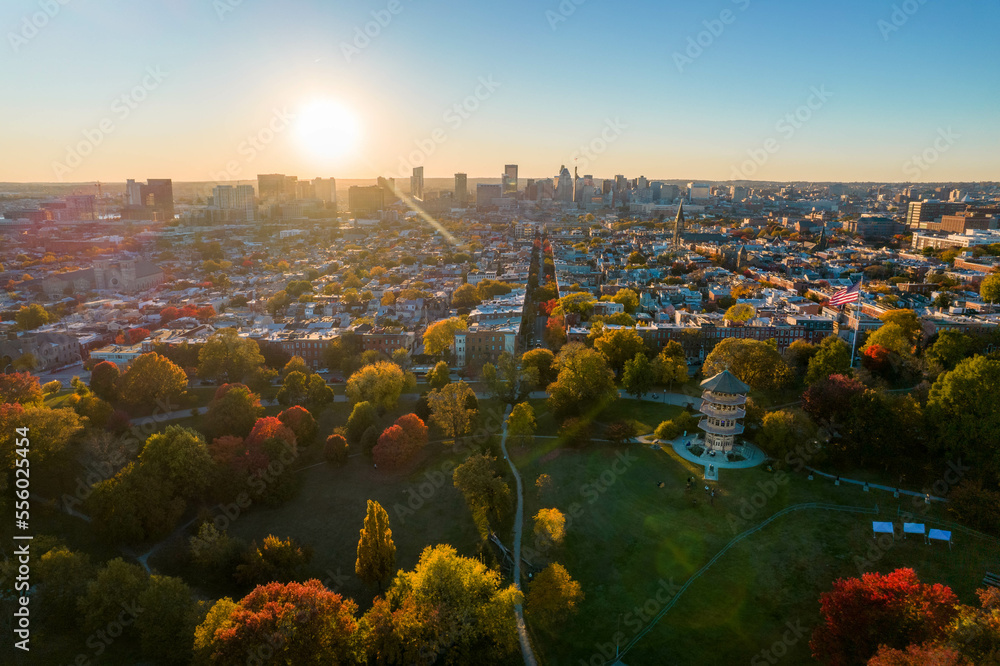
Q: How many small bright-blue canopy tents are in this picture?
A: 3